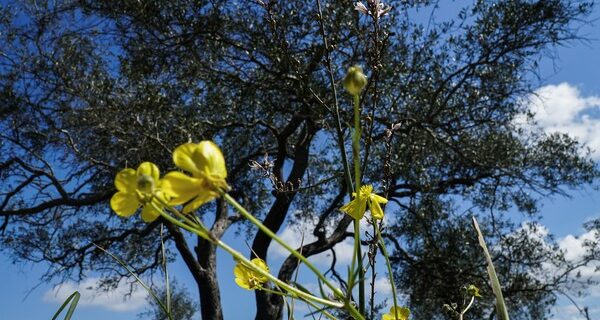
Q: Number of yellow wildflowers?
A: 5